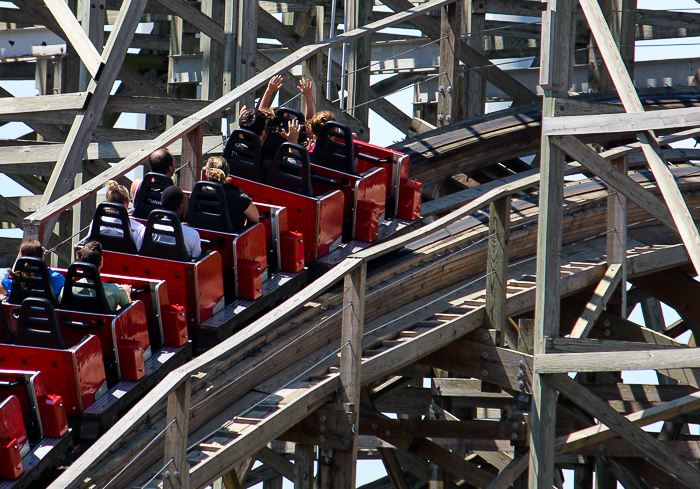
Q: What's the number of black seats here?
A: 12